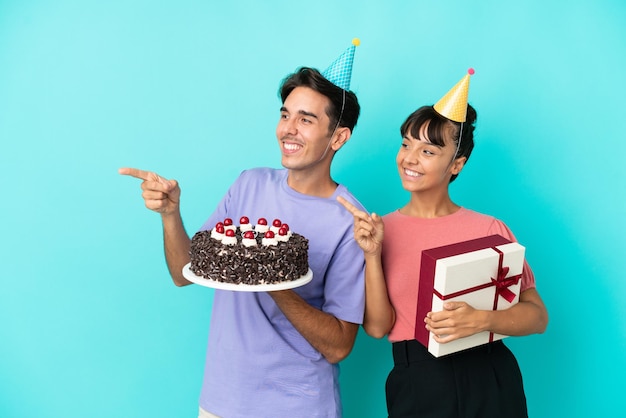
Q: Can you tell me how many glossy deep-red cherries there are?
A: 11